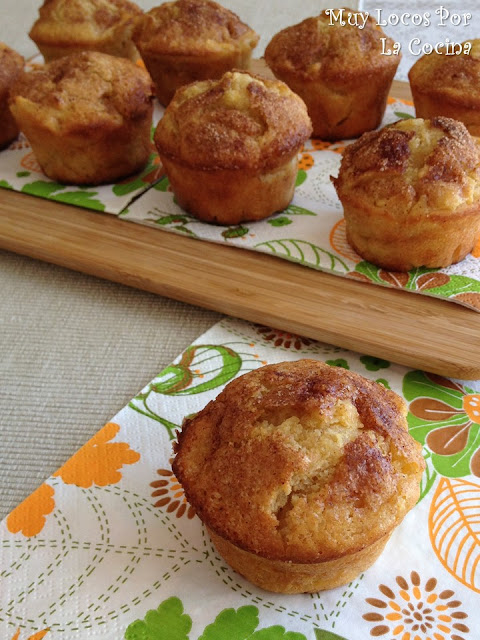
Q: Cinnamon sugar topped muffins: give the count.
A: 9